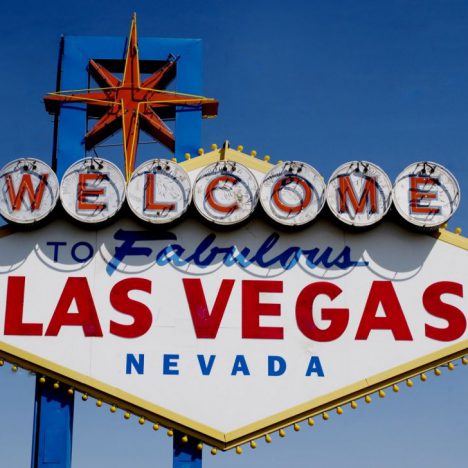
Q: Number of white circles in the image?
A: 7